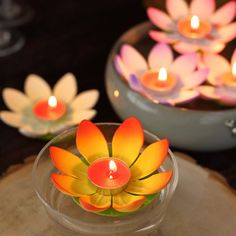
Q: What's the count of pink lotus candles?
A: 3